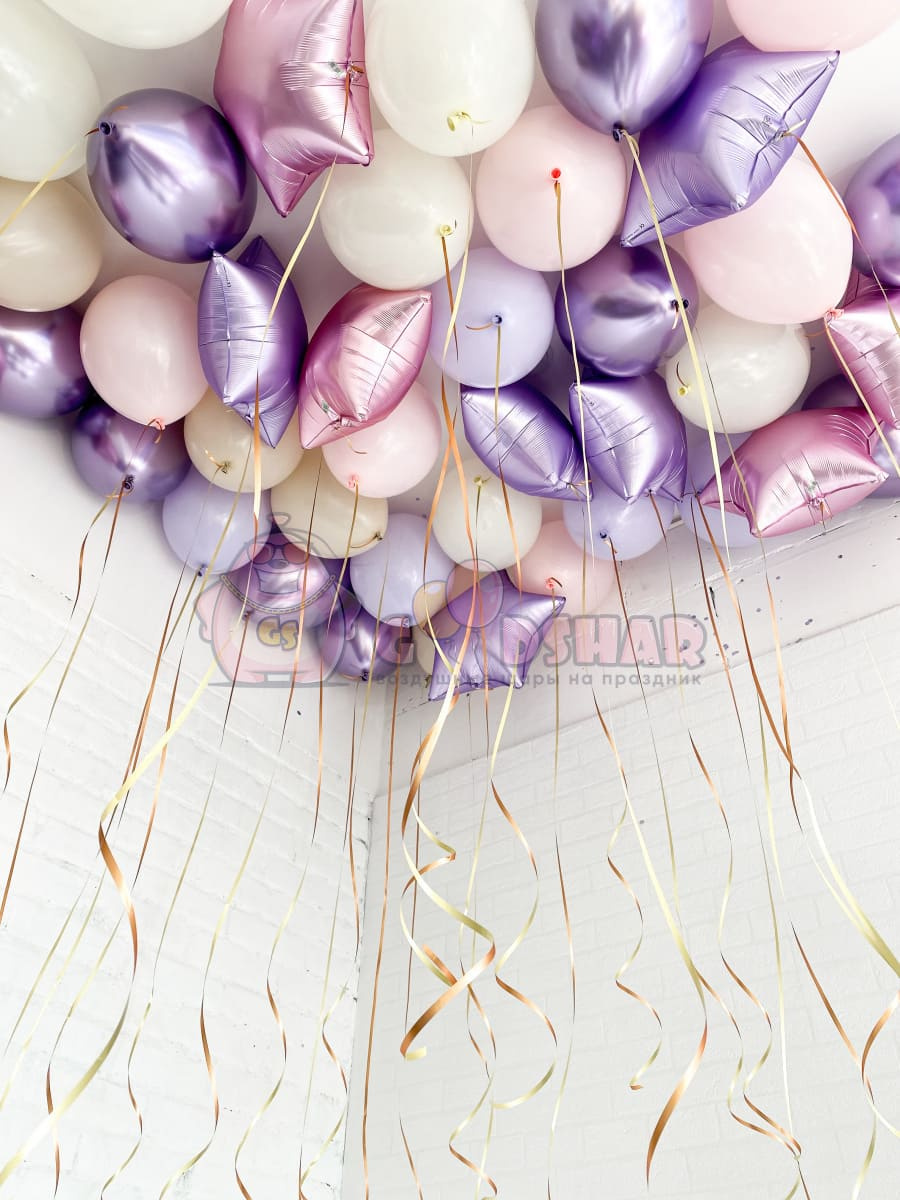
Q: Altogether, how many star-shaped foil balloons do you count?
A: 9